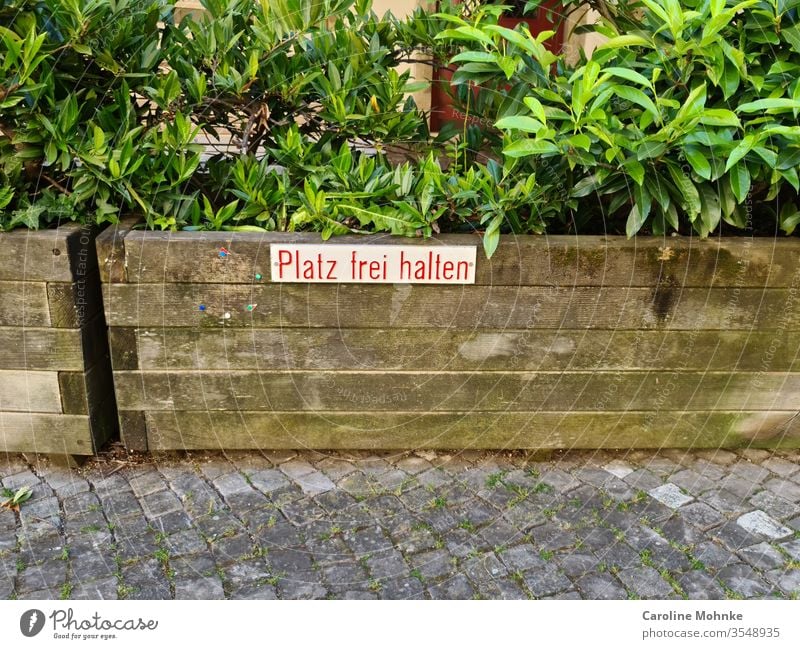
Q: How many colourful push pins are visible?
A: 5